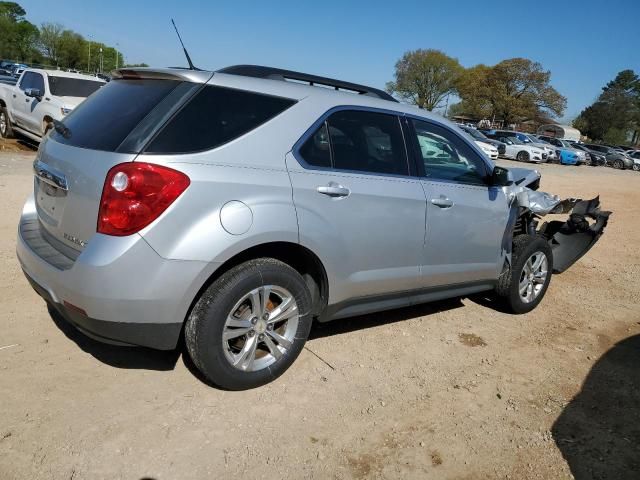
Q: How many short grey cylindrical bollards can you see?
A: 0